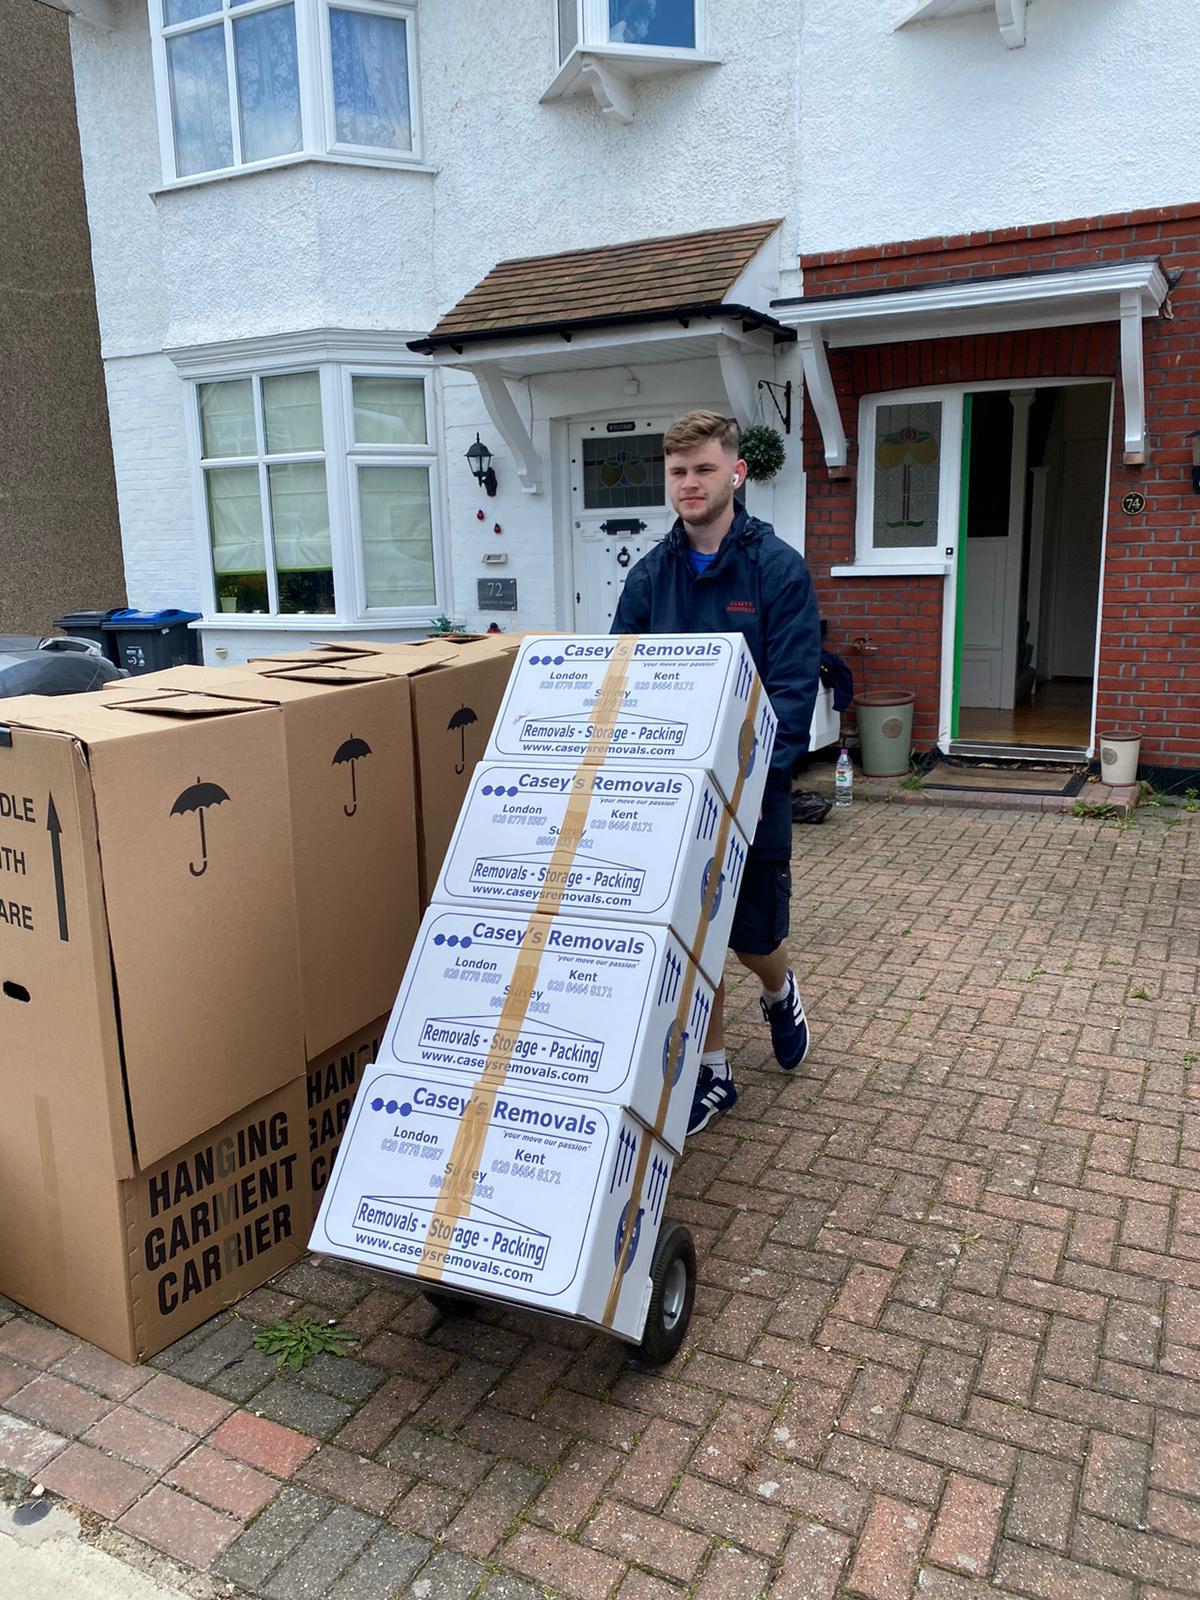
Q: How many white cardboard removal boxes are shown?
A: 4